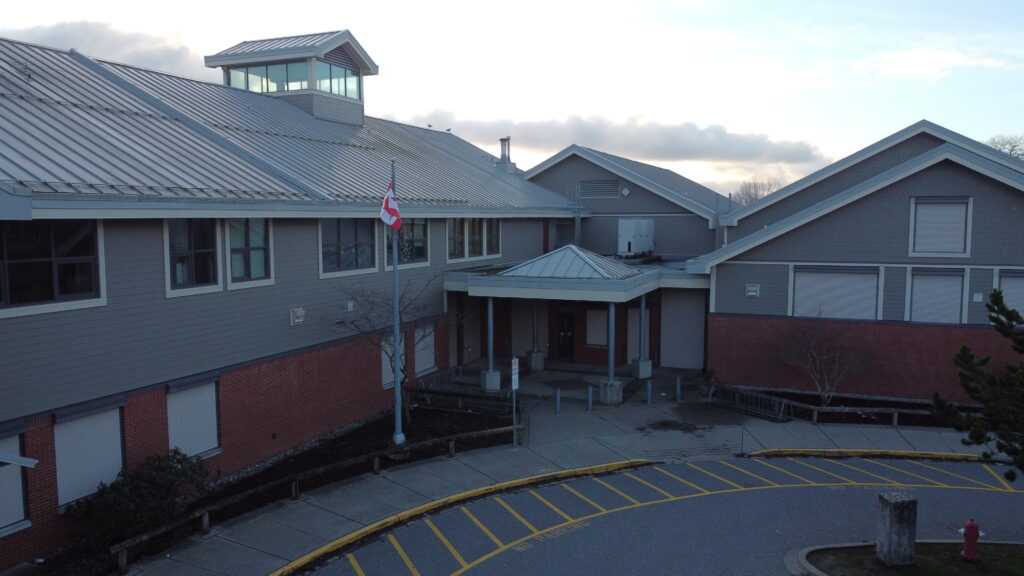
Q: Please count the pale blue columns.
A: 4